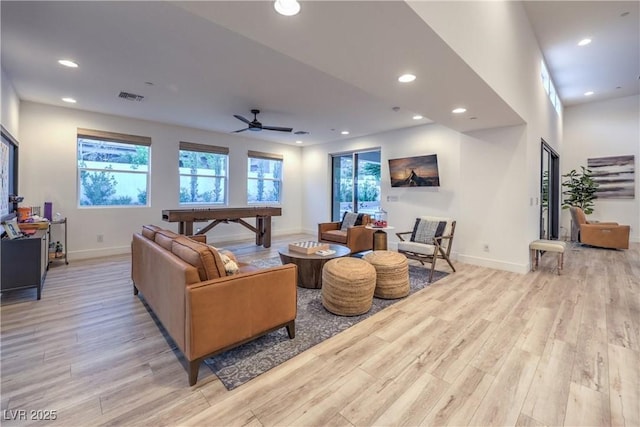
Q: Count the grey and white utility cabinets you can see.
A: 1